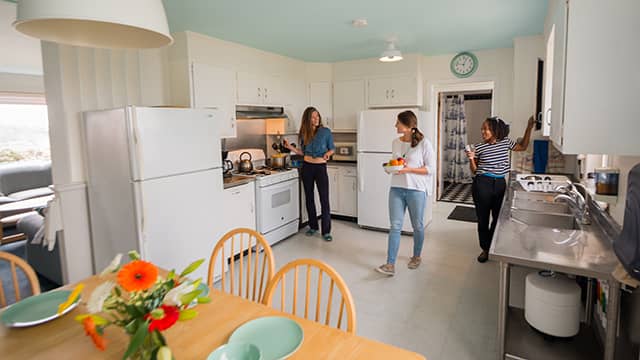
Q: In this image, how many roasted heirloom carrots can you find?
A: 0